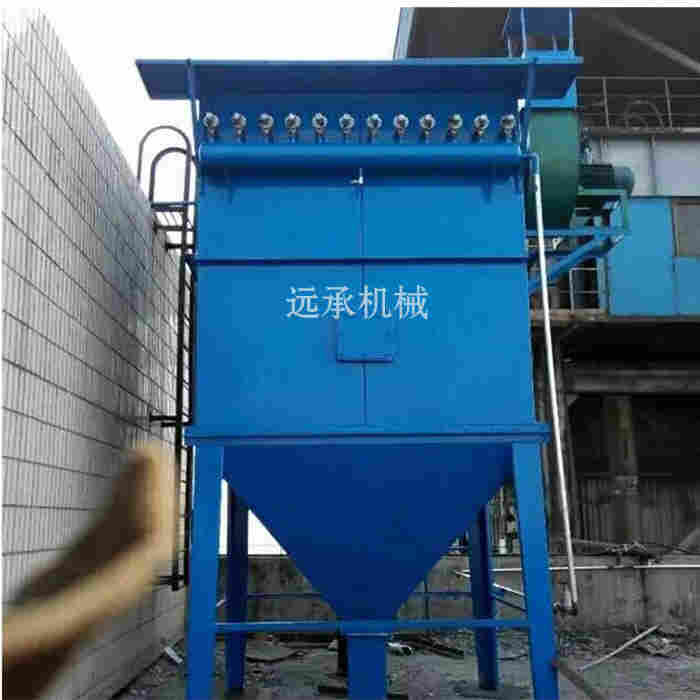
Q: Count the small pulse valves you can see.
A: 12